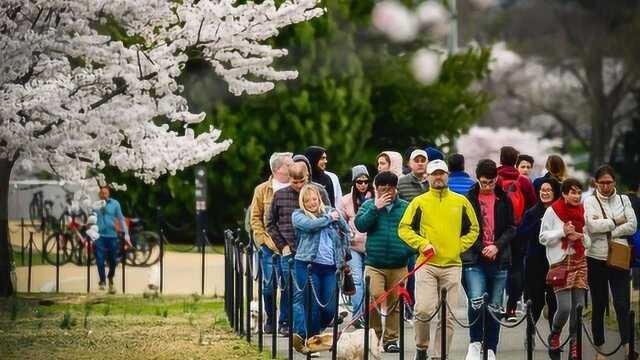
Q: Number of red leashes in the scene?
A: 1